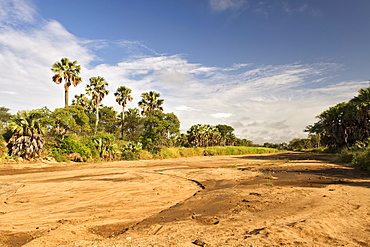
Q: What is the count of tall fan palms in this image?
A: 4